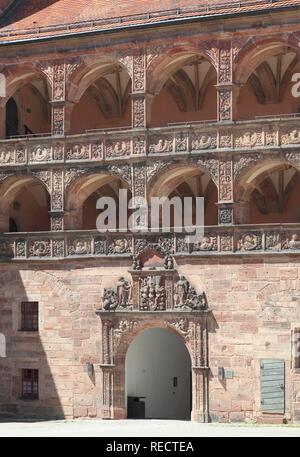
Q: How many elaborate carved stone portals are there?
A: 1